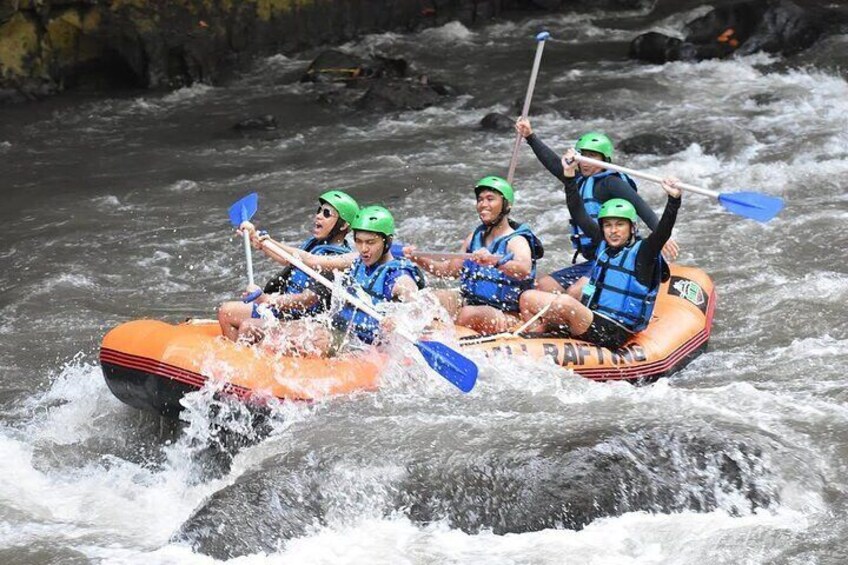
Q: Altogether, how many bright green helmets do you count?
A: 5